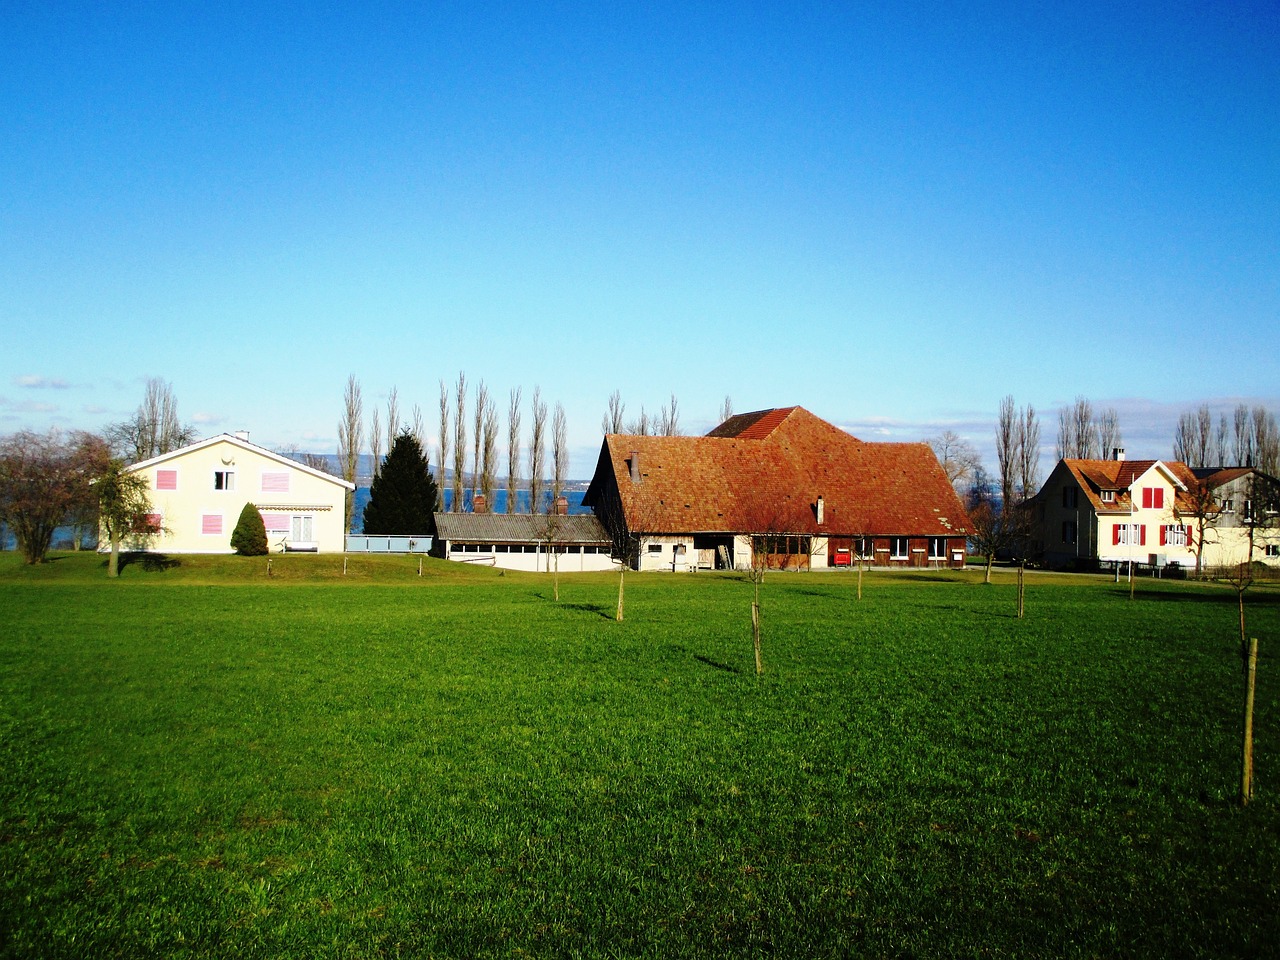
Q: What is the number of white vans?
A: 0